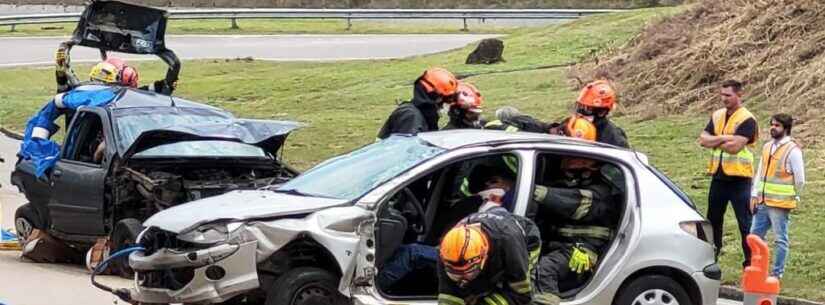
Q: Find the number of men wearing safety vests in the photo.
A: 2